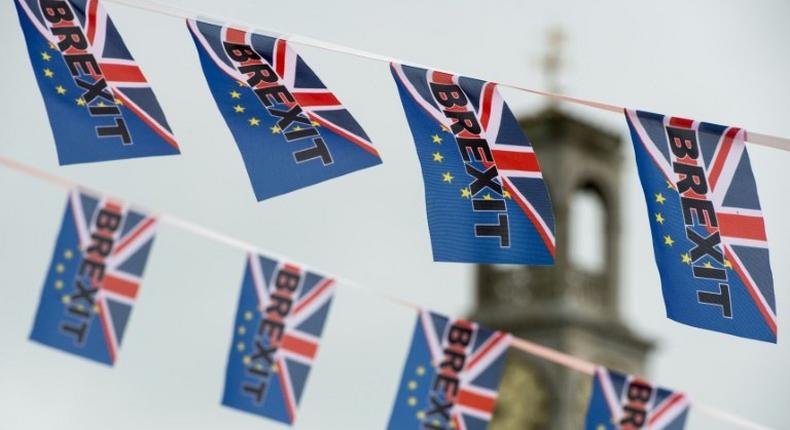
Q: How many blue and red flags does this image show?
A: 8